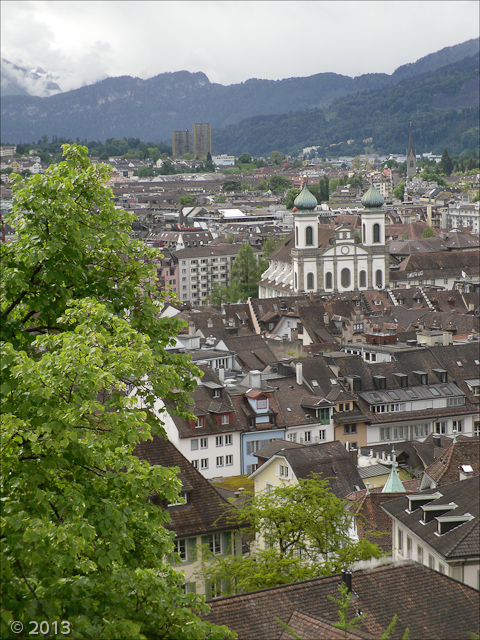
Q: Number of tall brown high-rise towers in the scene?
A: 2